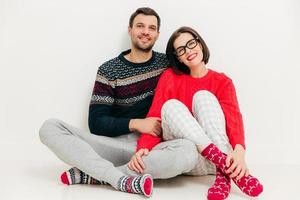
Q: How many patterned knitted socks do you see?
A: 4